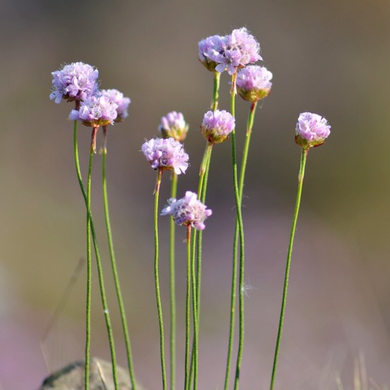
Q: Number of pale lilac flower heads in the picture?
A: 11